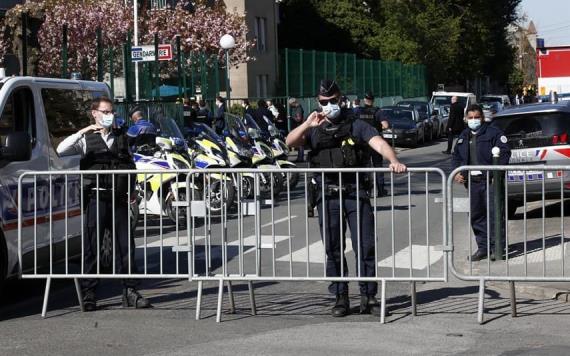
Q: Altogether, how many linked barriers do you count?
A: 3